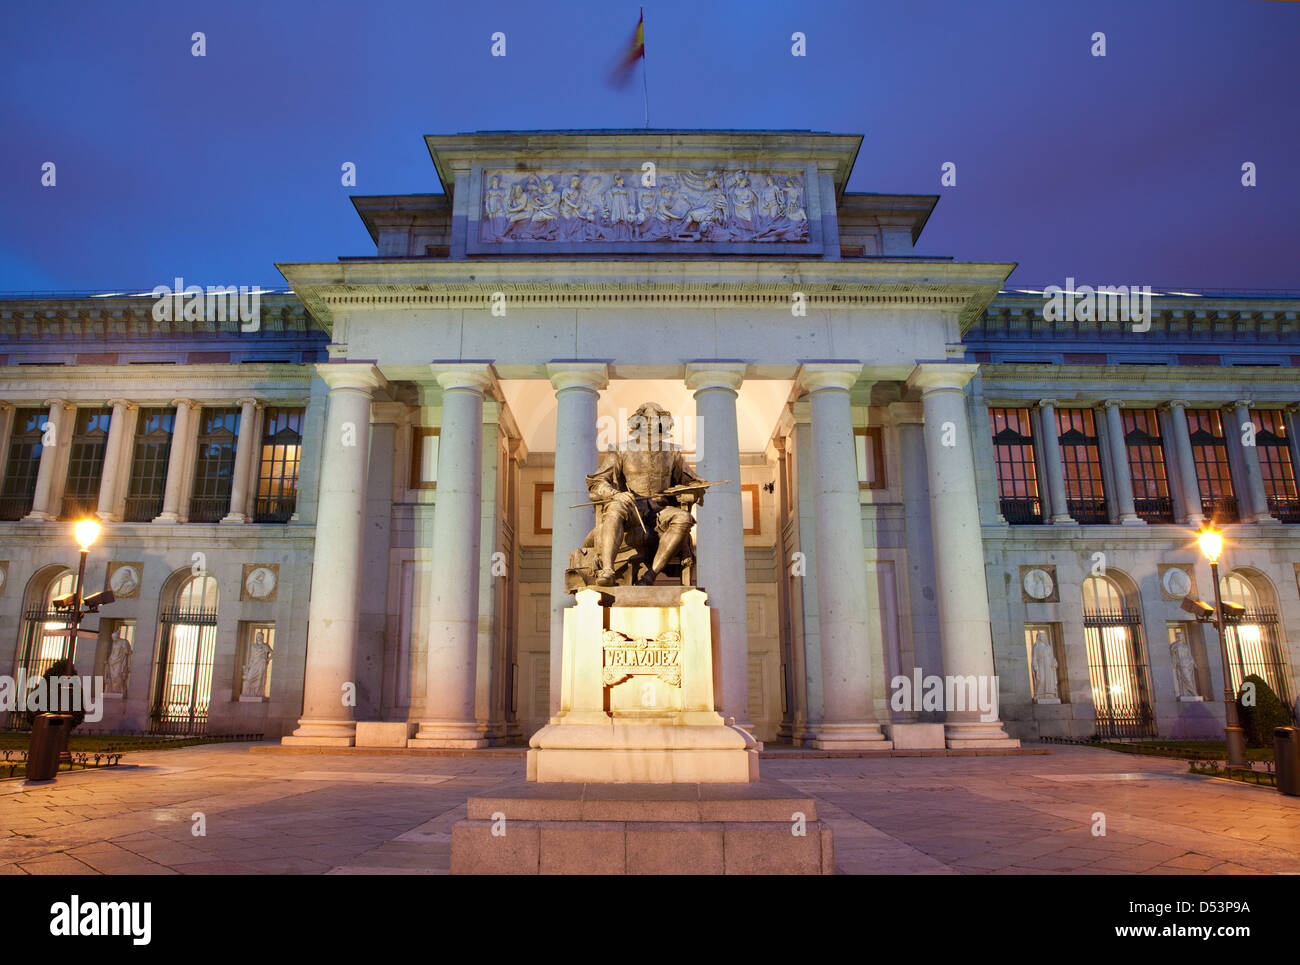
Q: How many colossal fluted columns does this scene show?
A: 6